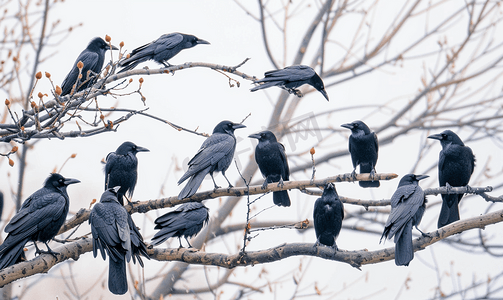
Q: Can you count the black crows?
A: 13